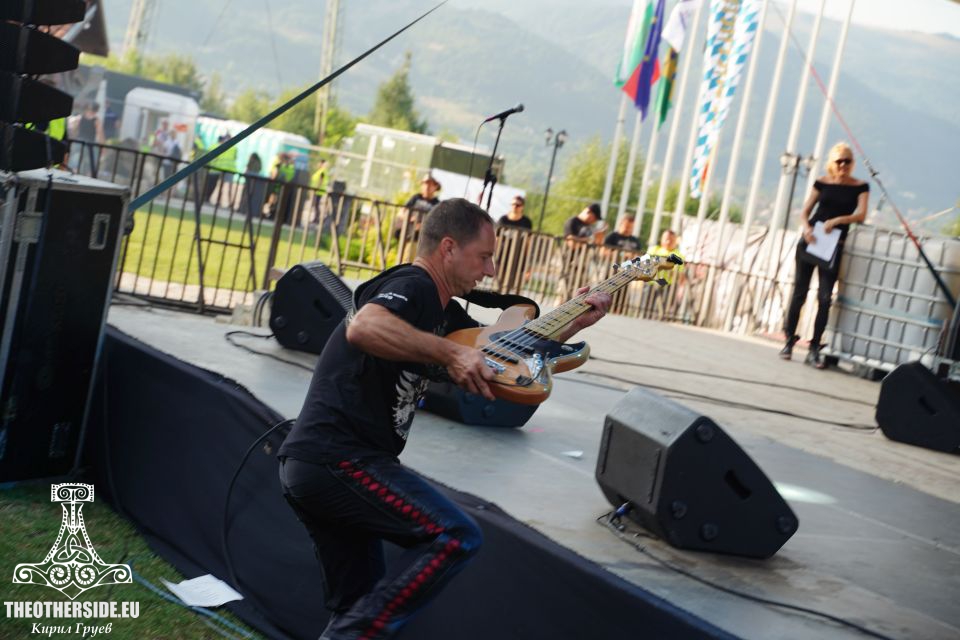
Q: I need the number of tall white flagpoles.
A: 10